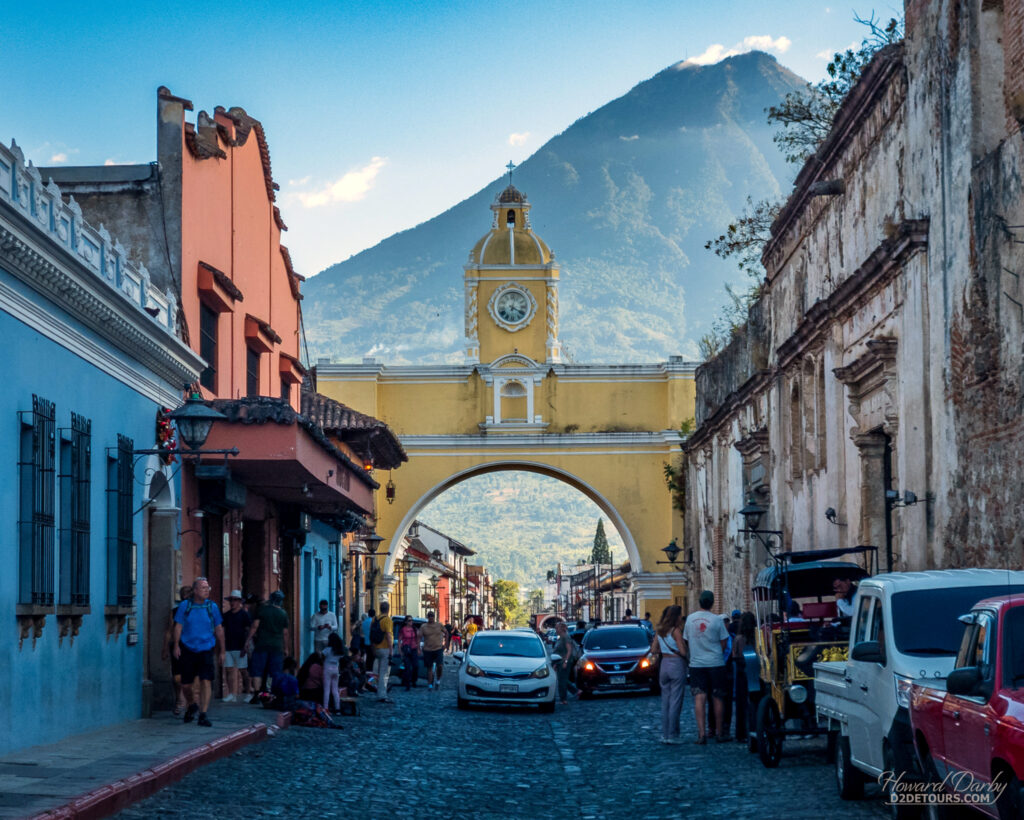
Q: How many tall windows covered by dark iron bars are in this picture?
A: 3